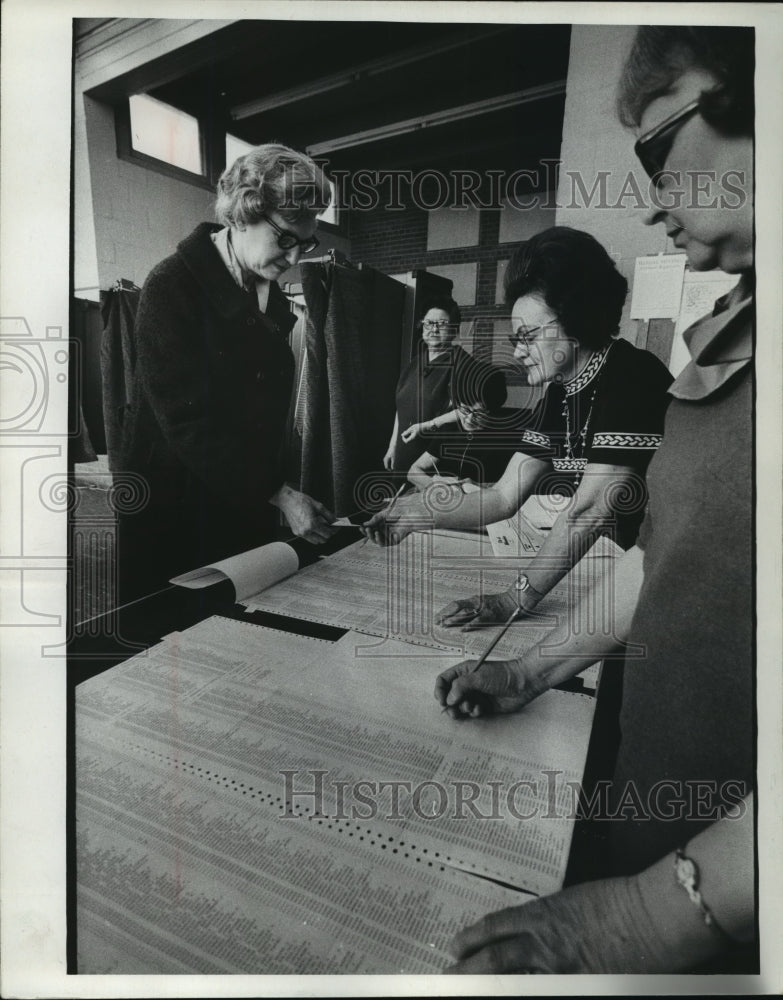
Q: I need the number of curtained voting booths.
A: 2